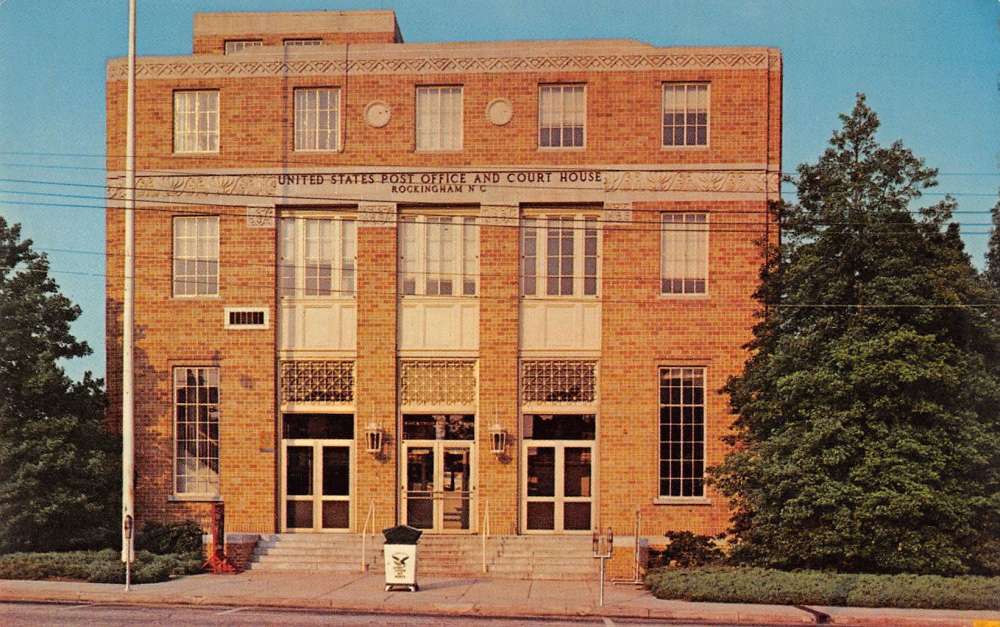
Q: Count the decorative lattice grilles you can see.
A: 3